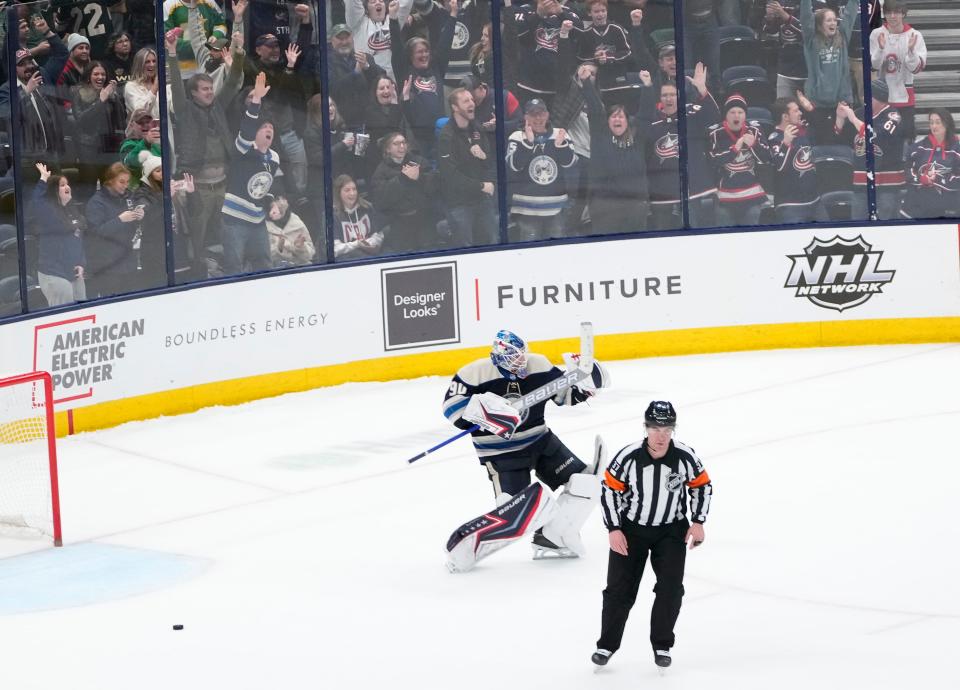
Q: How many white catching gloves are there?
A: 1